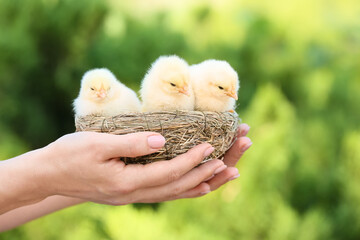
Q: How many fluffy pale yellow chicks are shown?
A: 3